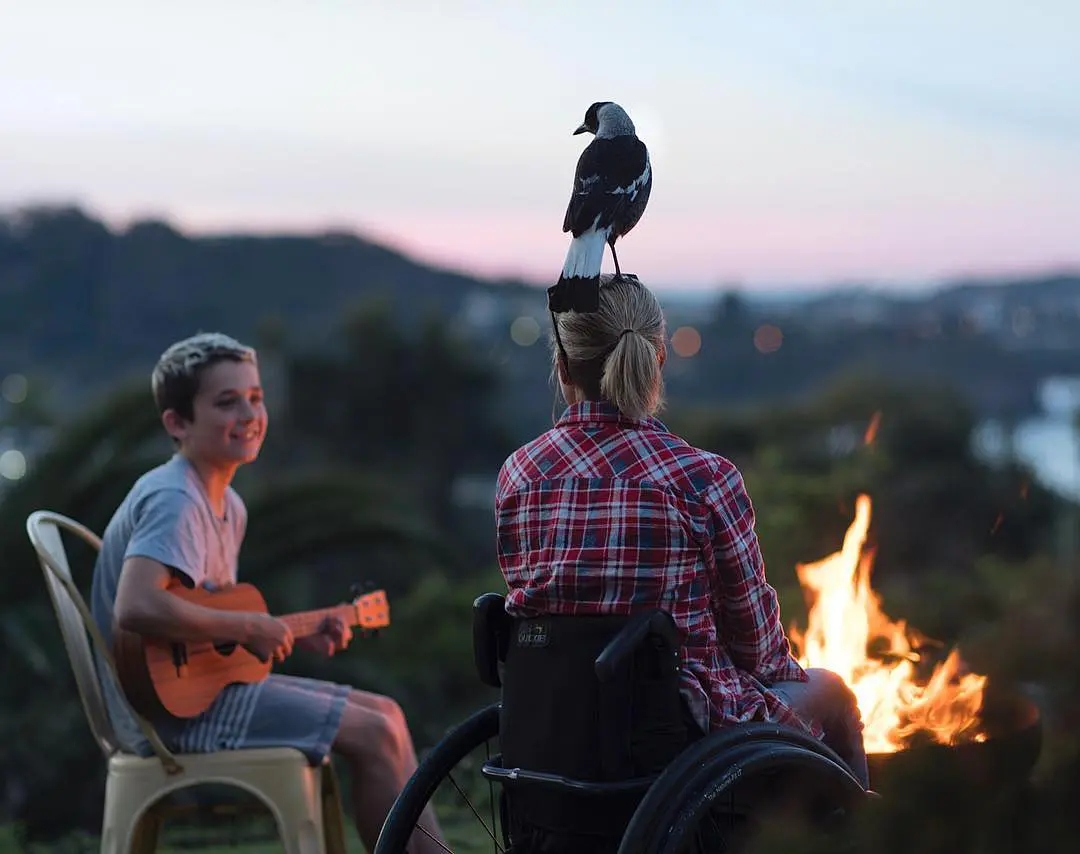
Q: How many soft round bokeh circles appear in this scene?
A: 5